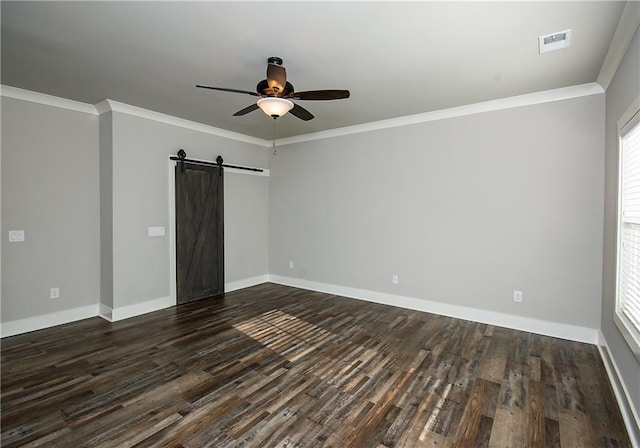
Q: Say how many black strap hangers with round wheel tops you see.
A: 2